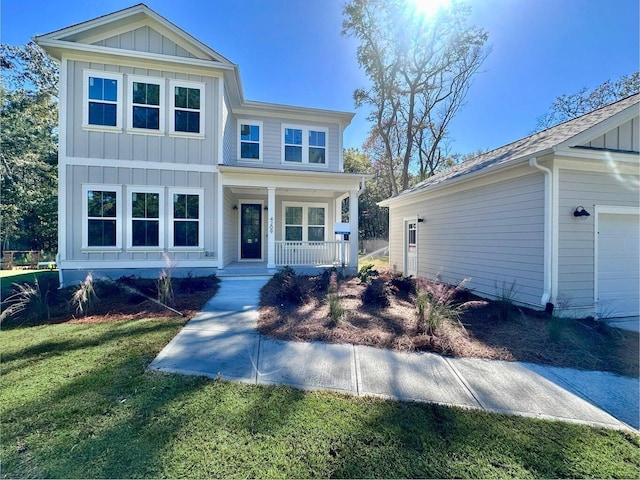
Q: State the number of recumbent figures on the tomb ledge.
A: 0